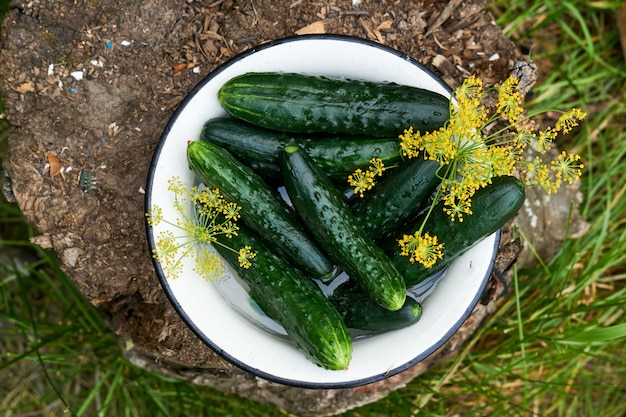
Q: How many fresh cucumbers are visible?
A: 8